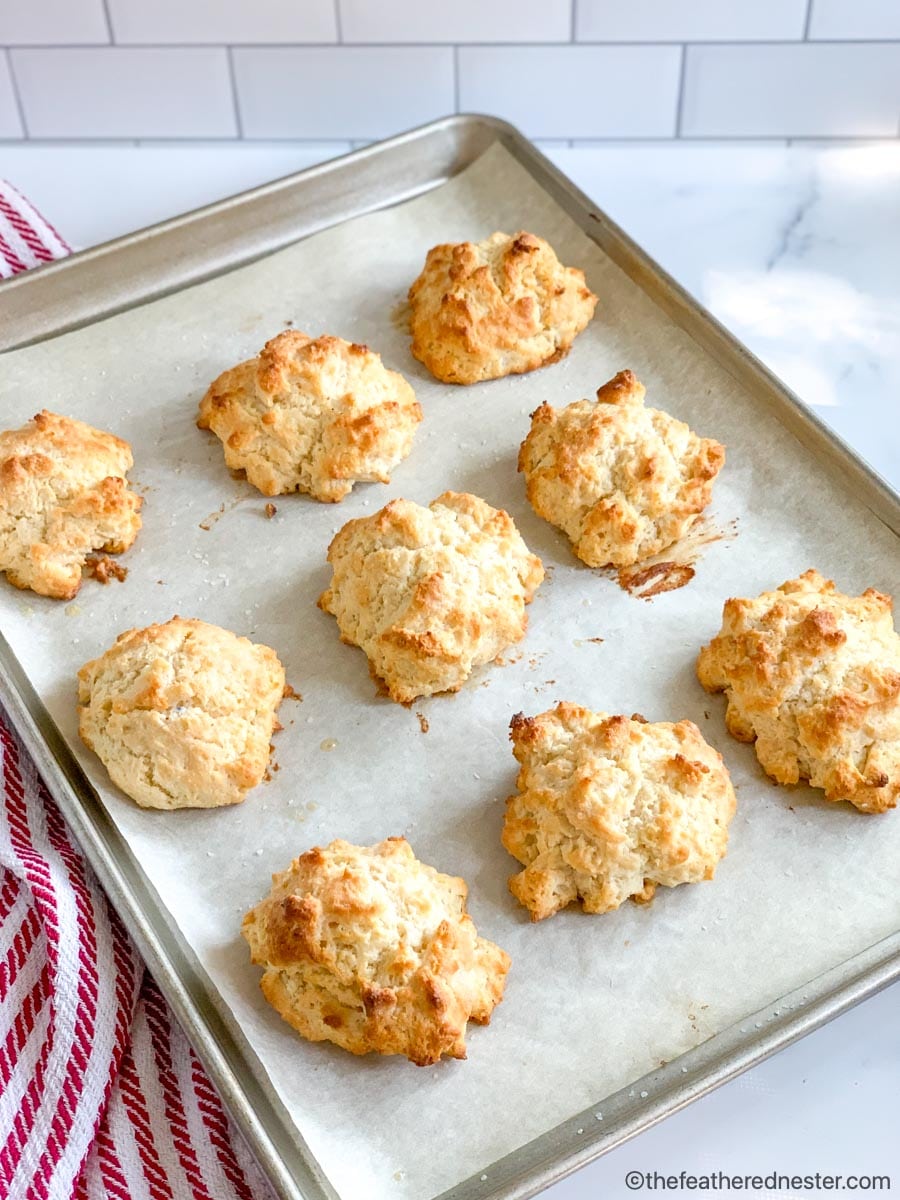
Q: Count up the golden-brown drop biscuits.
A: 9